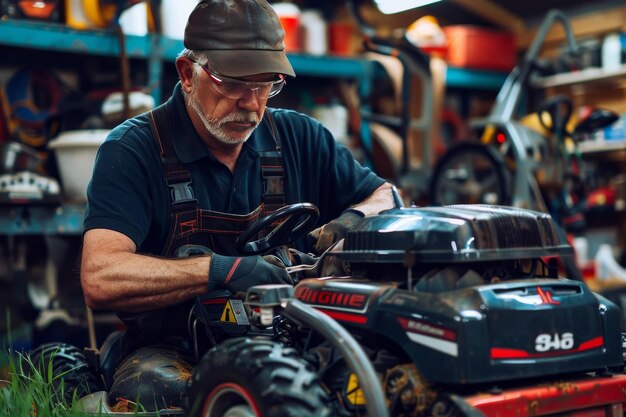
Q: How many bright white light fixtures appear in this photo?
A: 1